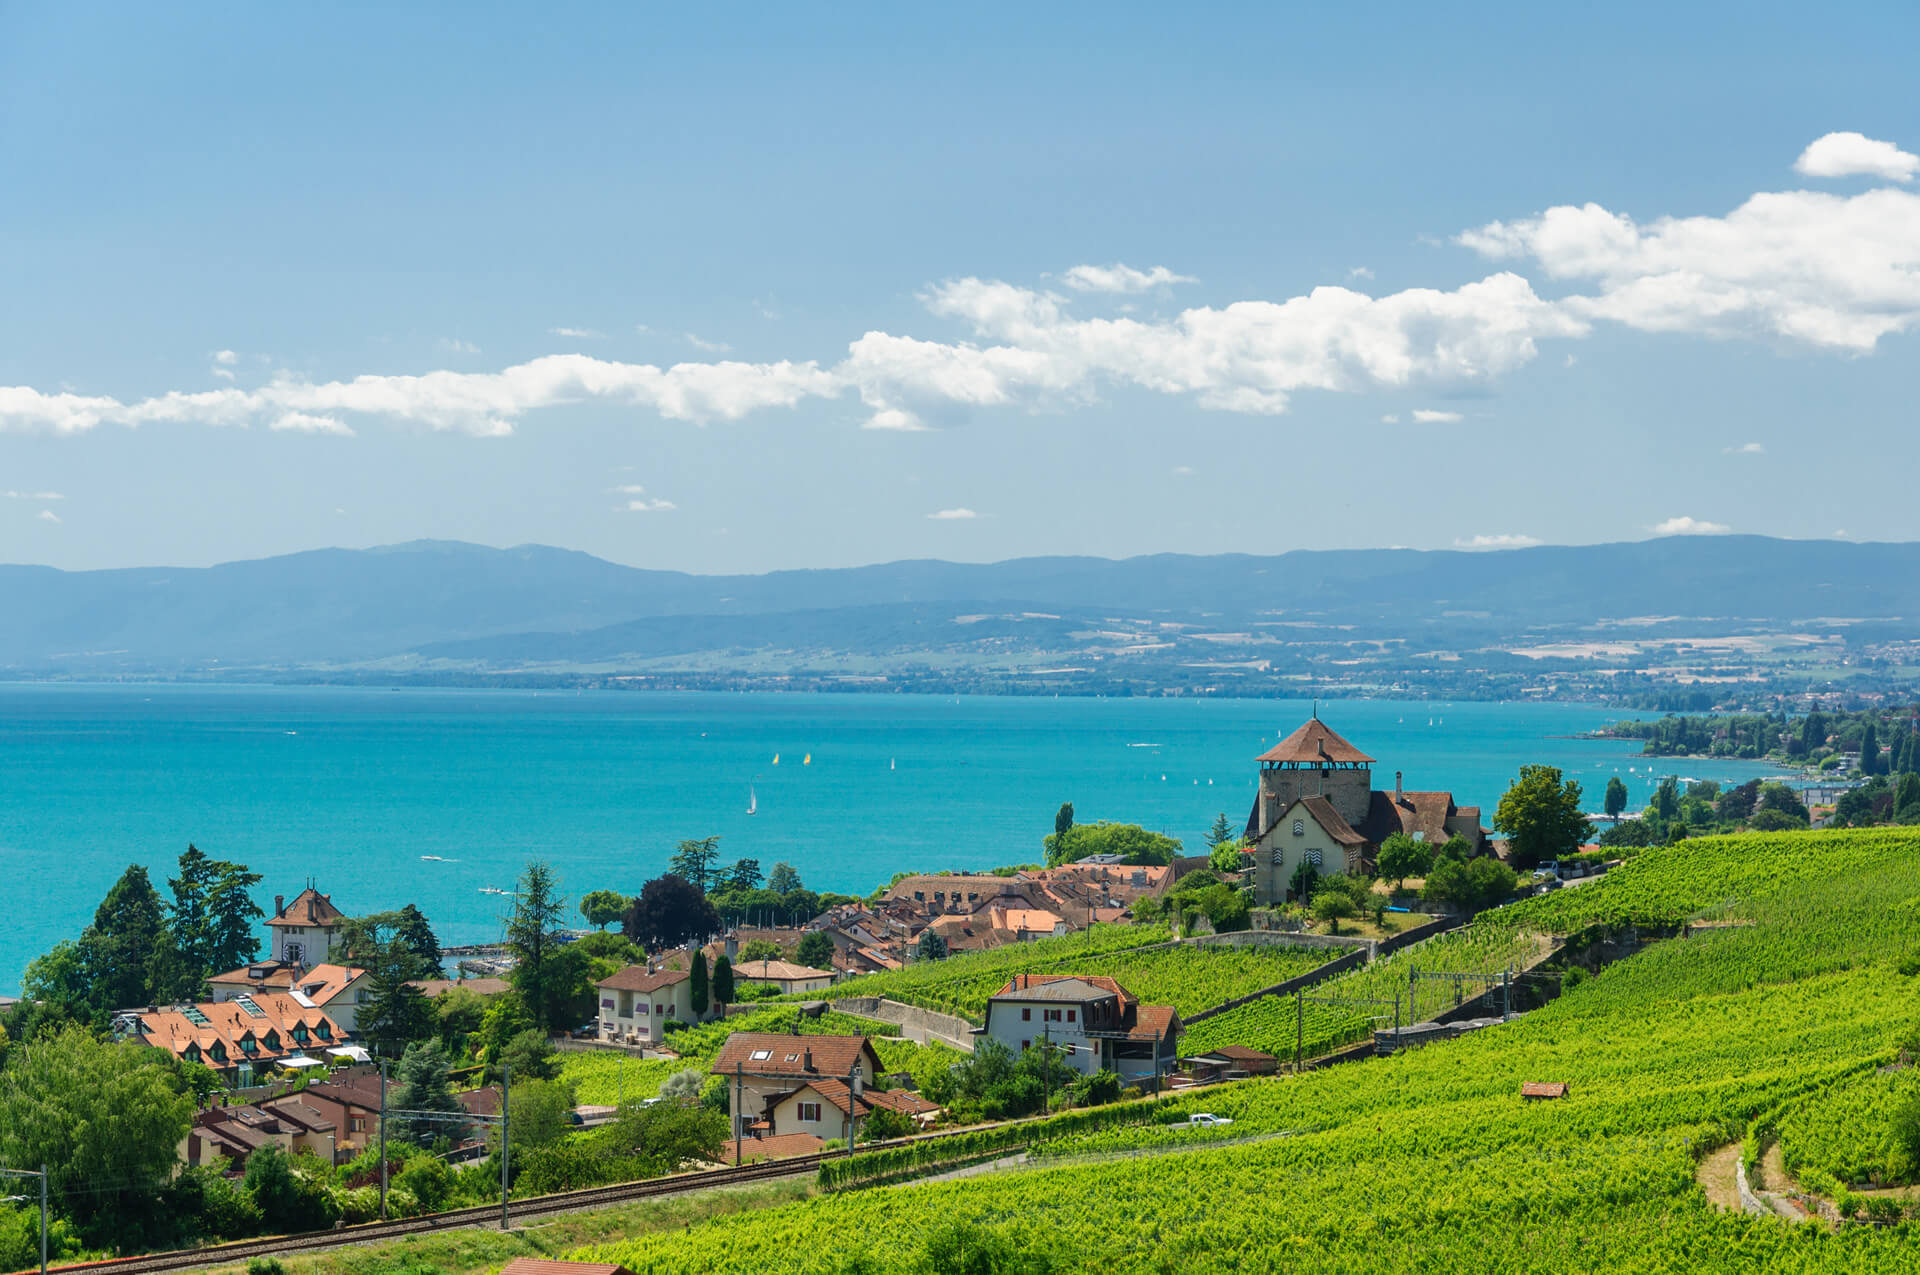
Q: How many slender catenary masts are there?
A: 11